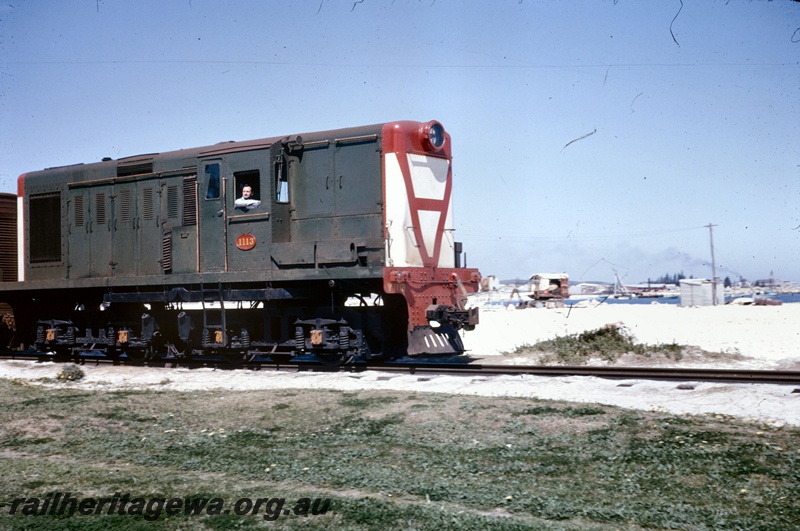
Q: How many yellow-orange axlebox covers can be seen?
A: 4